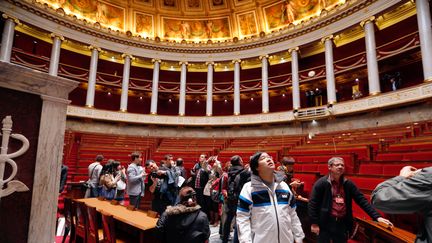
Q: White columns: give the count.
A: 13